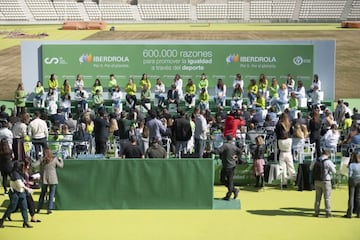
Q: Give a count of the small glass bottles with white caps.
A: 0